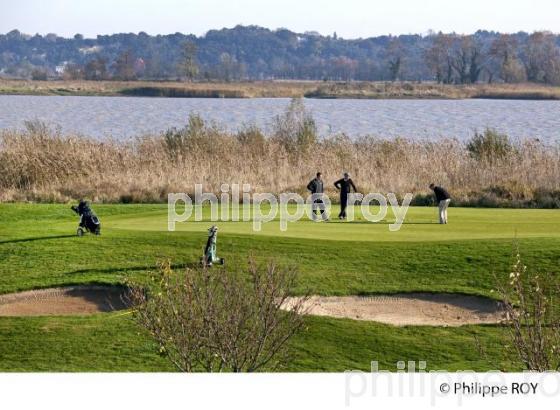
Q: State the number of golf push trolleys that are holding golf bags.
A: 2